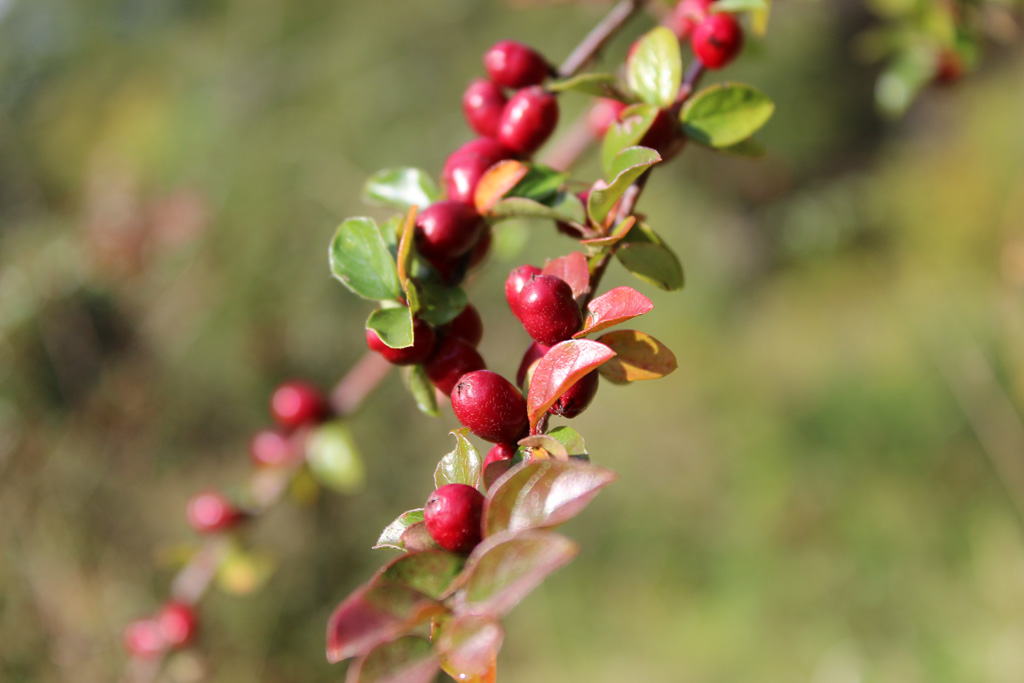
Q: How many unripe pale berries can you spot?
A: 0